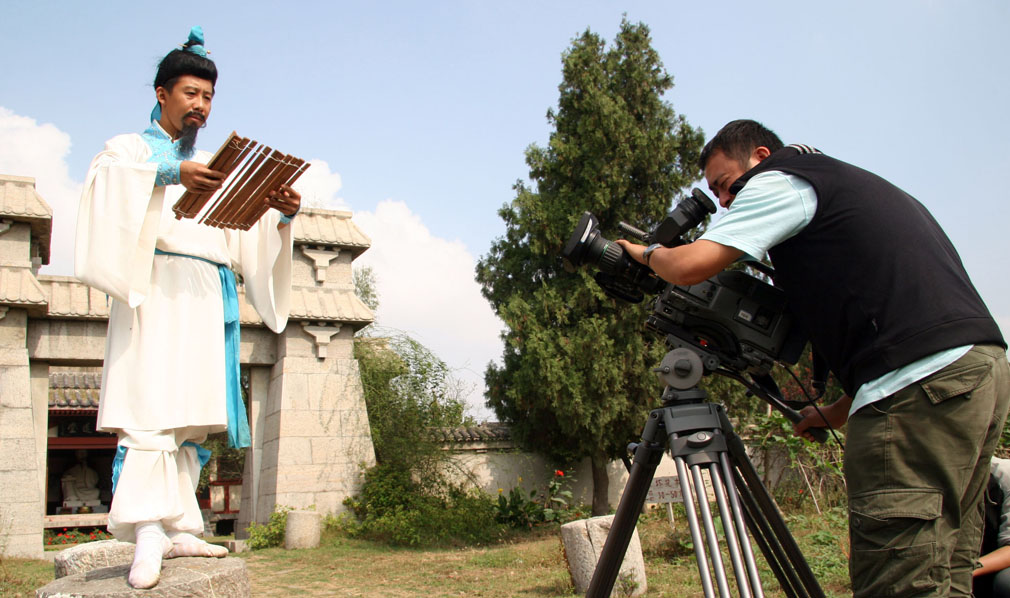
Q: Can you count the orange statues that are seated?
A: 0